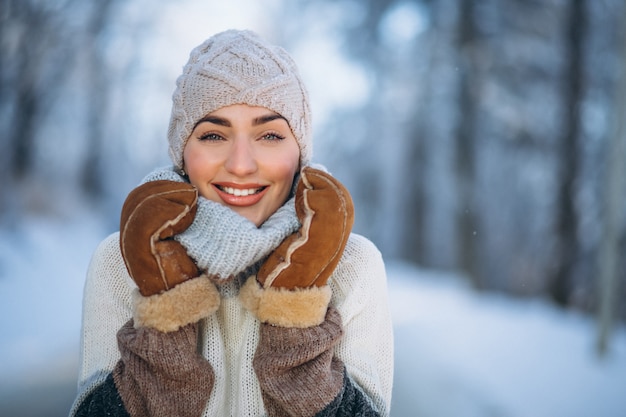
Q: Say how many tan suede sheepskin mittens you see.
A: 2